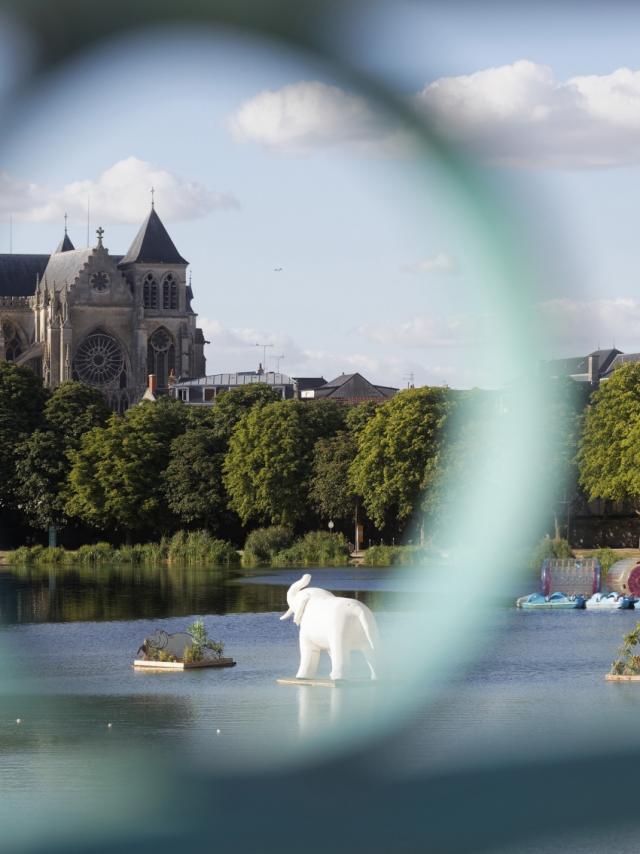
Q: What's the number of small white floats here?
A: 3